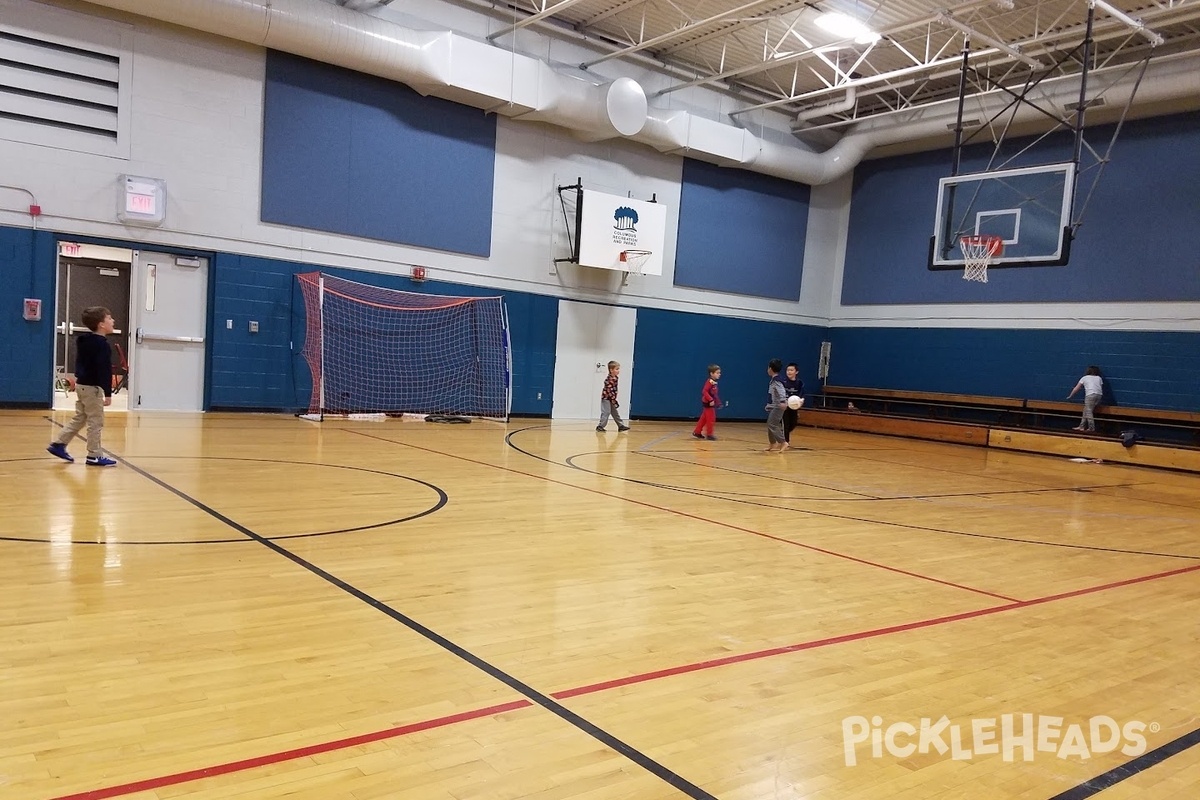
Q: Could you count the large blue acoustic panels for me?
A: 3